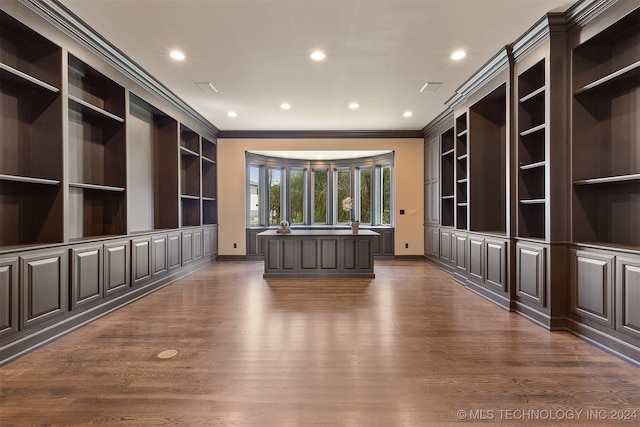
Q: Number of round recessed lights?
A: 7